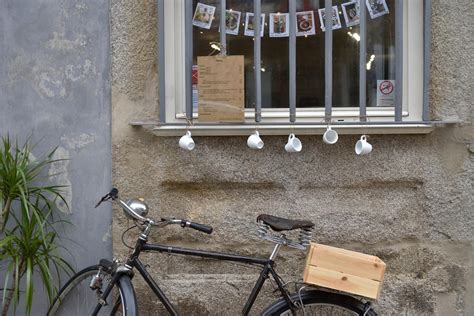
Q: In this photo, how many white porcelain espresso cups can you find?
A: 5